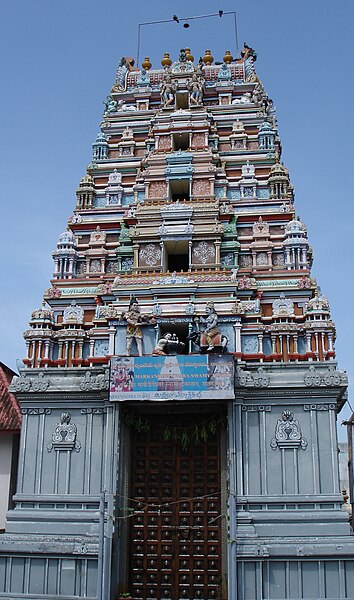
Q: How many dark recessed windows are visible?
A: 5